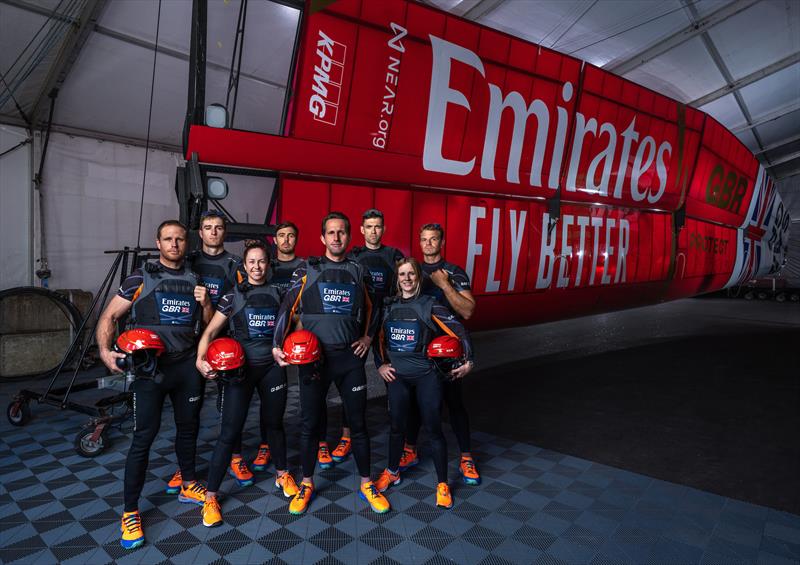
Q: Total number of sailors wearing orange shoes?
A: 8